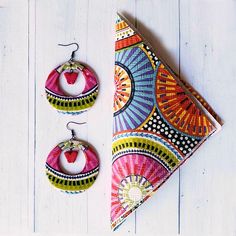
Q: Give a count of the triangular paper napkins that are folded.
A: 1